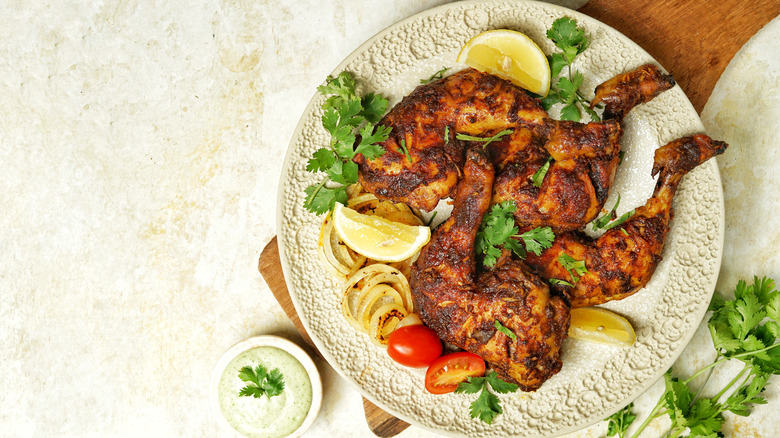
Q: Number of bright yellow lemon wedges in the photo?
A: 3